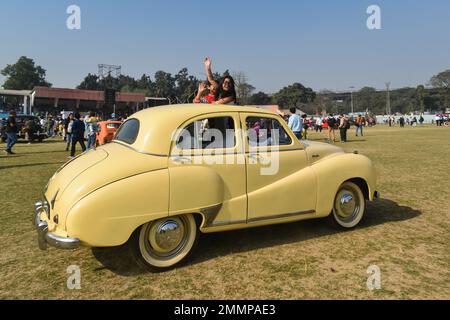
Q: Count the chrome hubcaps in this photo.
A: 2